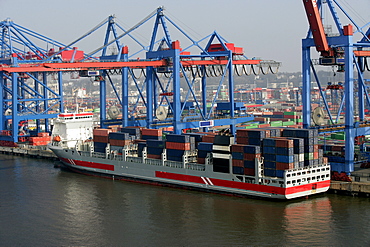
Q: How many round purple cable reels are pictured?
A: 0